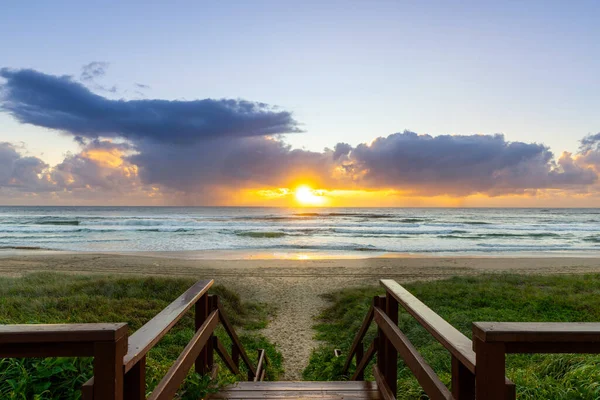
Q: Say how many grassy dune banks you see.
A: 2